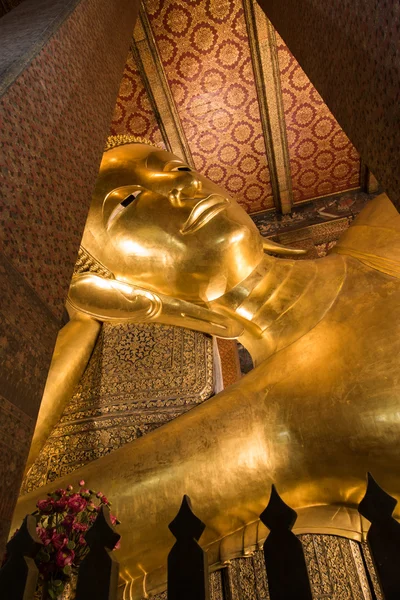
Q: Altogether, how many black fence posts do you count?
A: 5